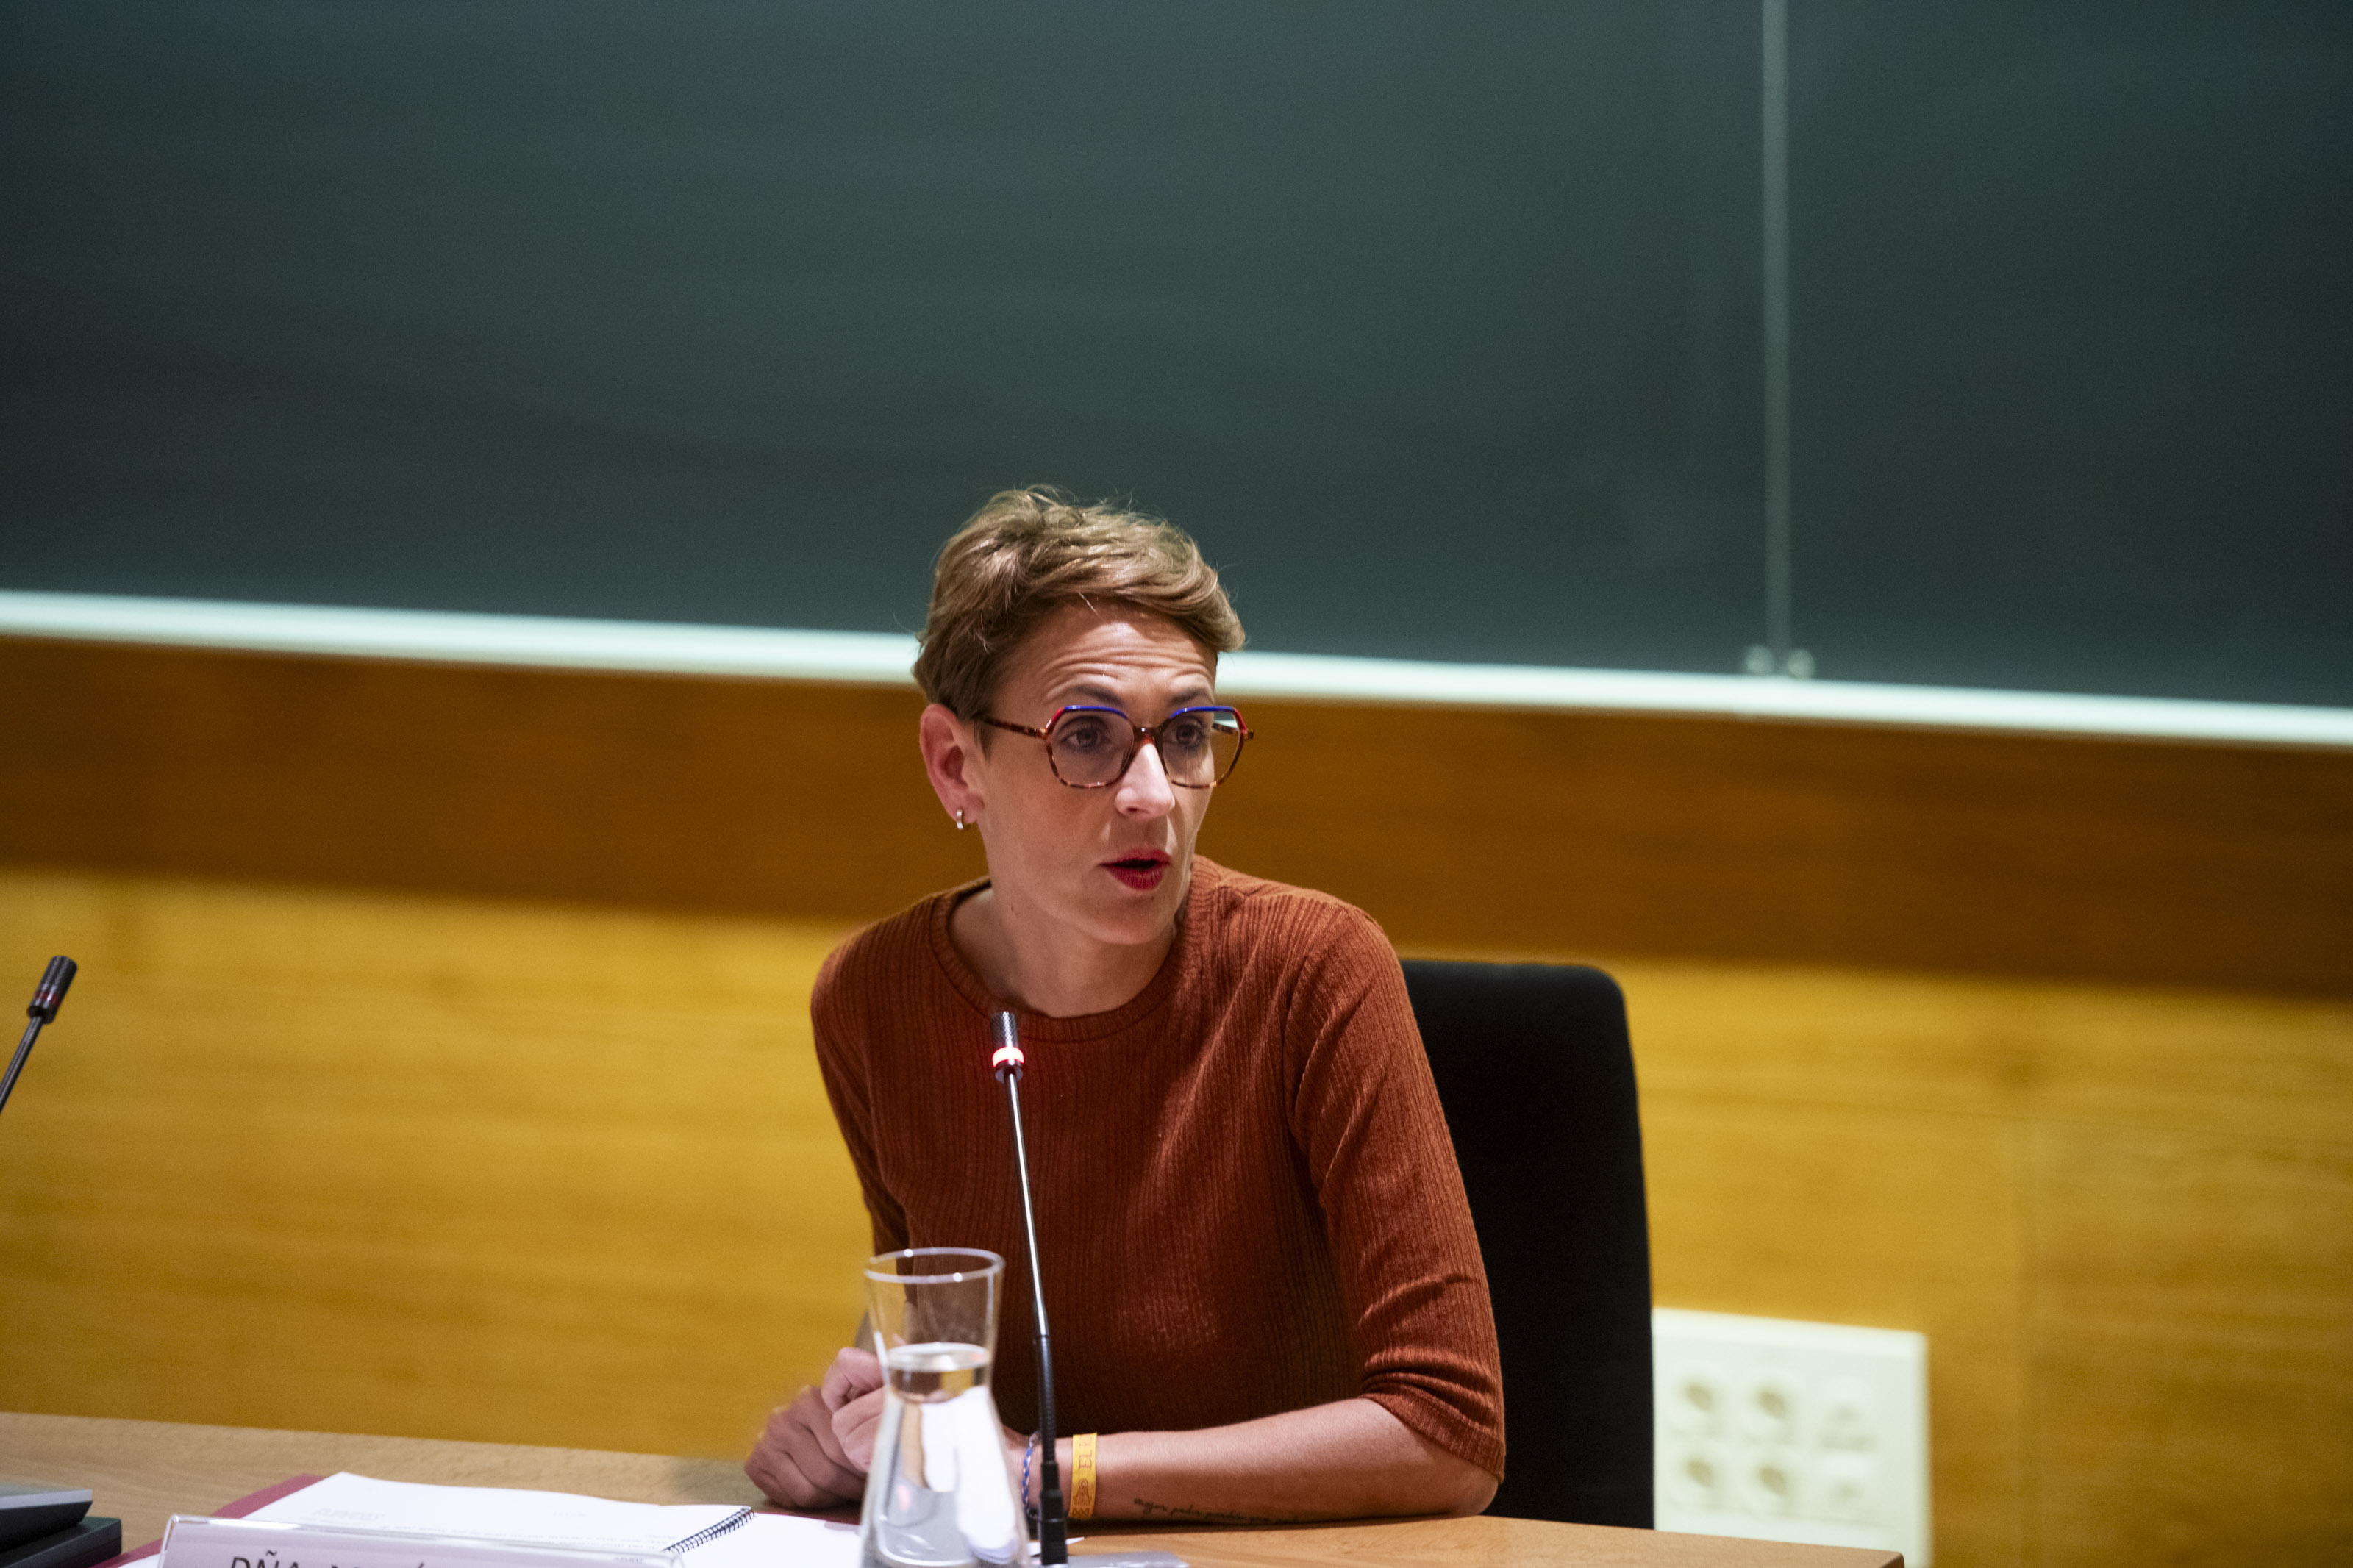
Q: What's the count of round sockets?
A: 4